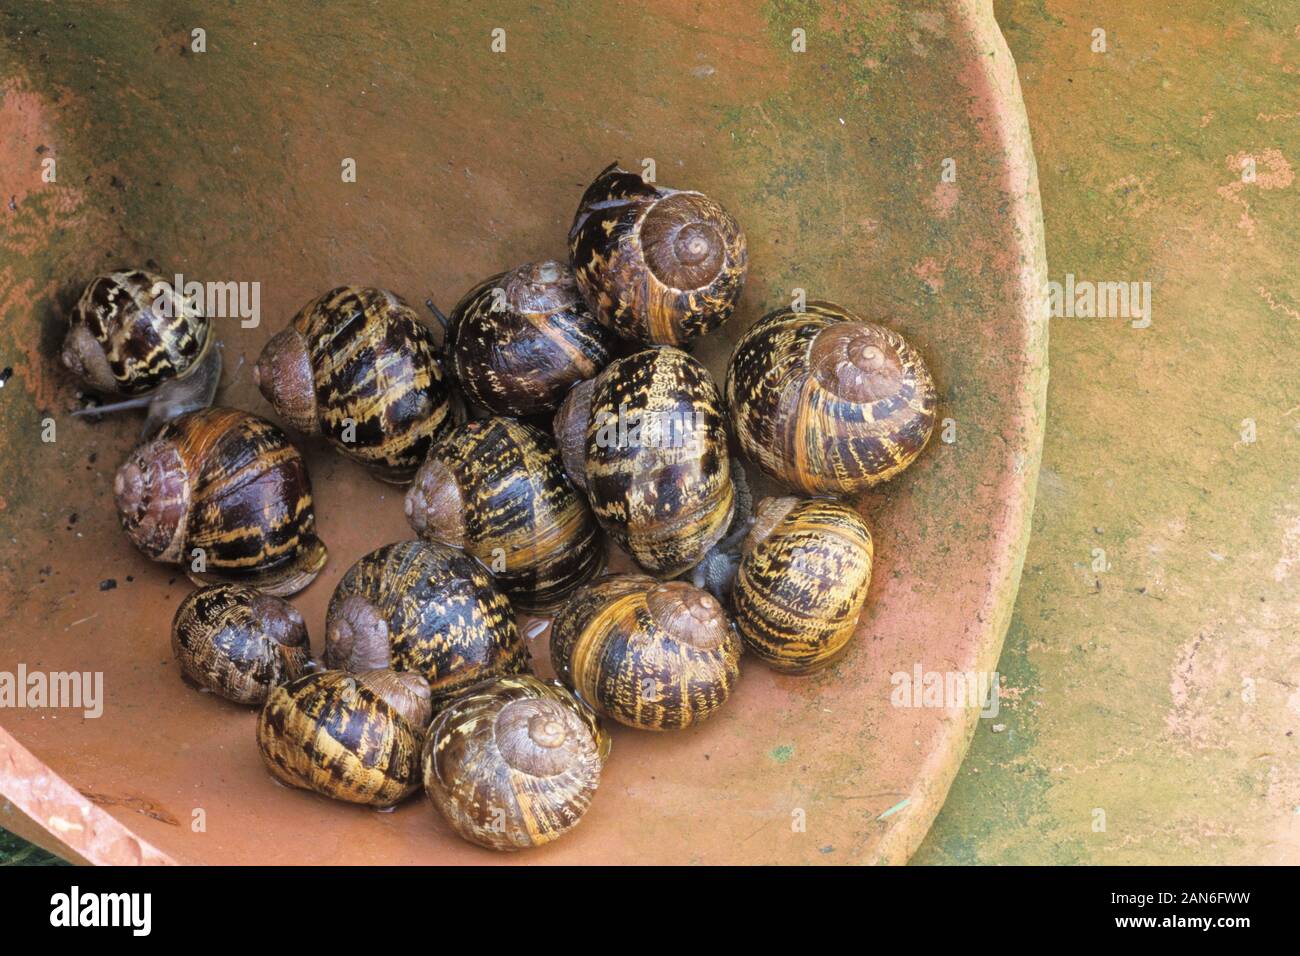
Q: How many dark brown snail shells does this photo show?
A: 14